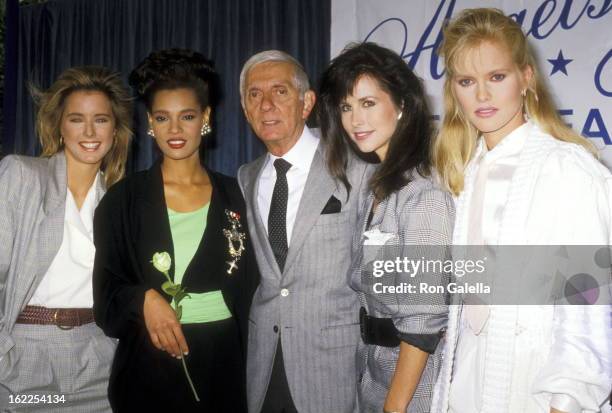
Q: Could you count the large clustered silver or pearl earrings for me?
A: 2